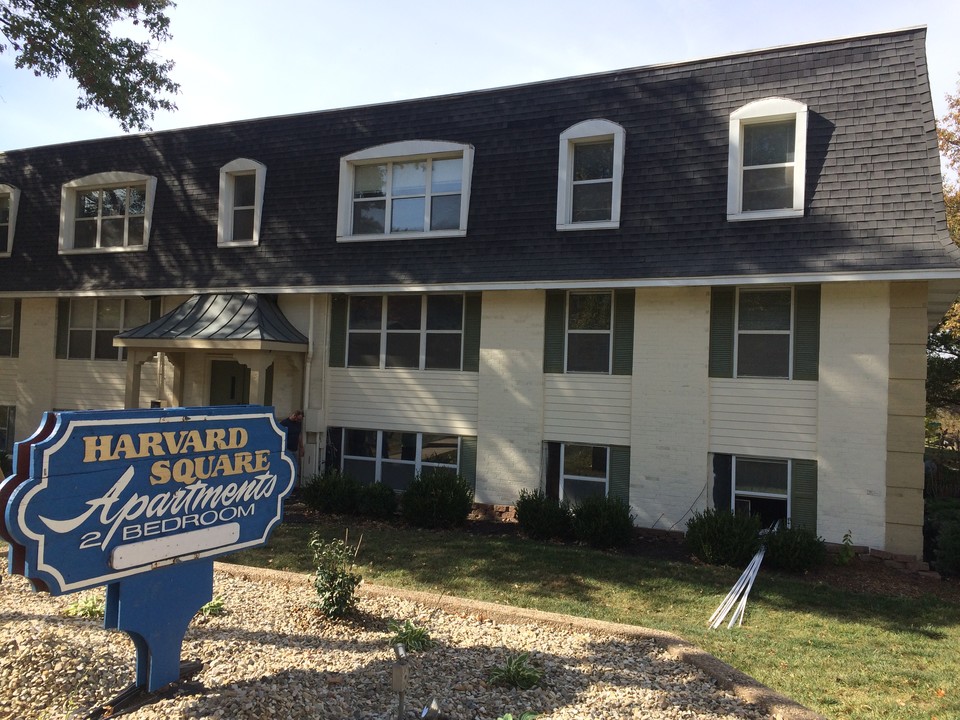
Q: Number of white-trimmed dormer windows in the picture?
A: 6